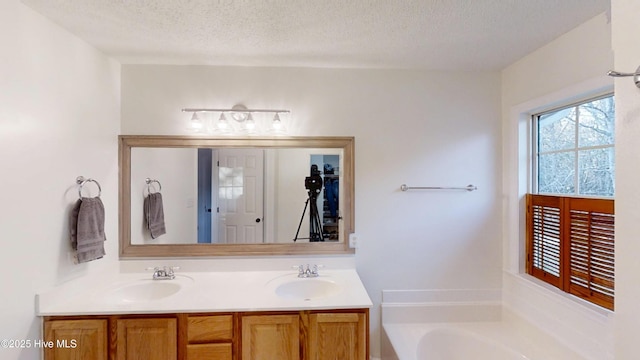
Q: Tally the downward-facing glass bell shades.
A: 4